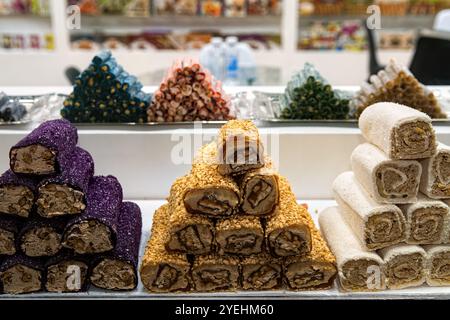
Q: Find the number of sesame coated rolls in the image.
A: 10